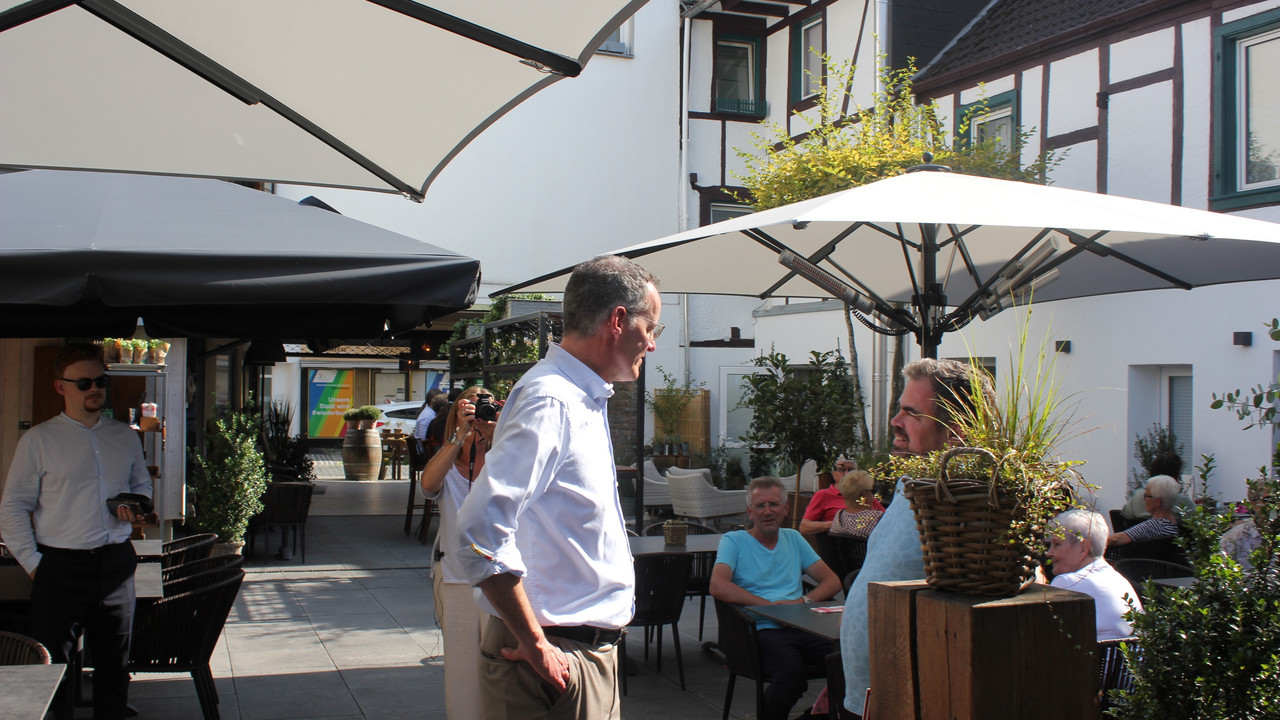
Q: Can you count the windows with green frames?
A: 4